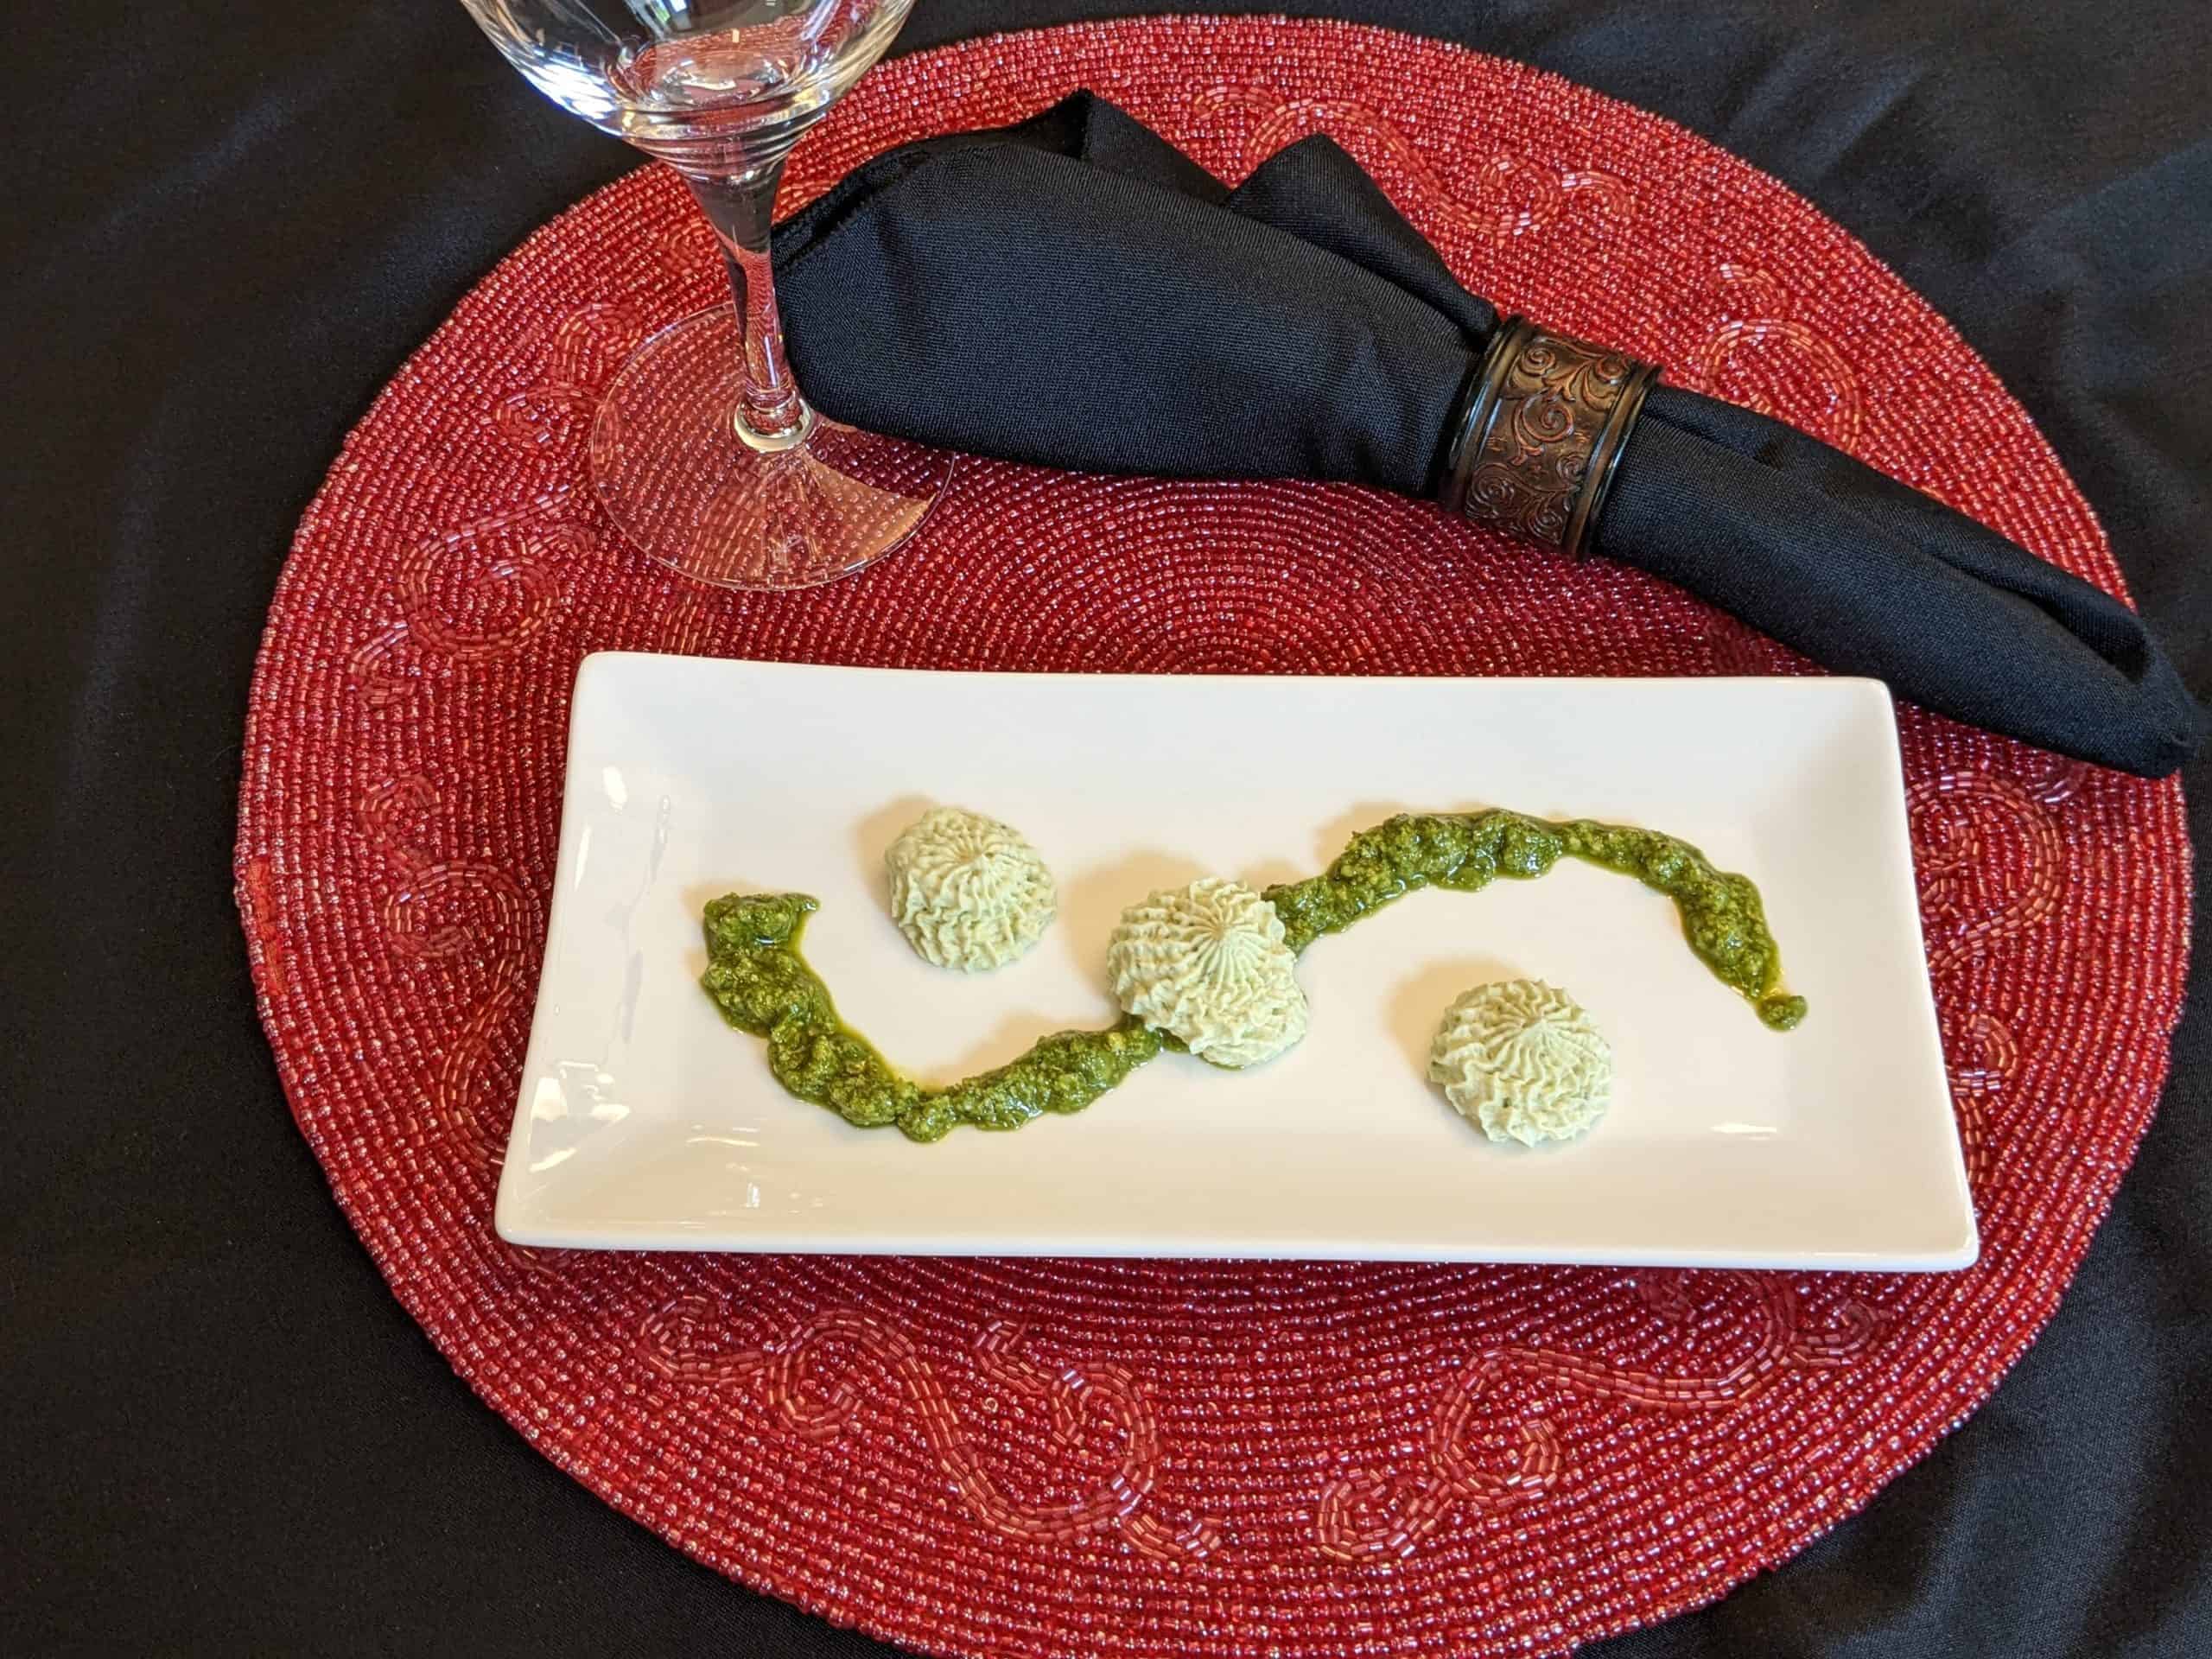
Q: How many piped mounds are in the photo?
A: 3